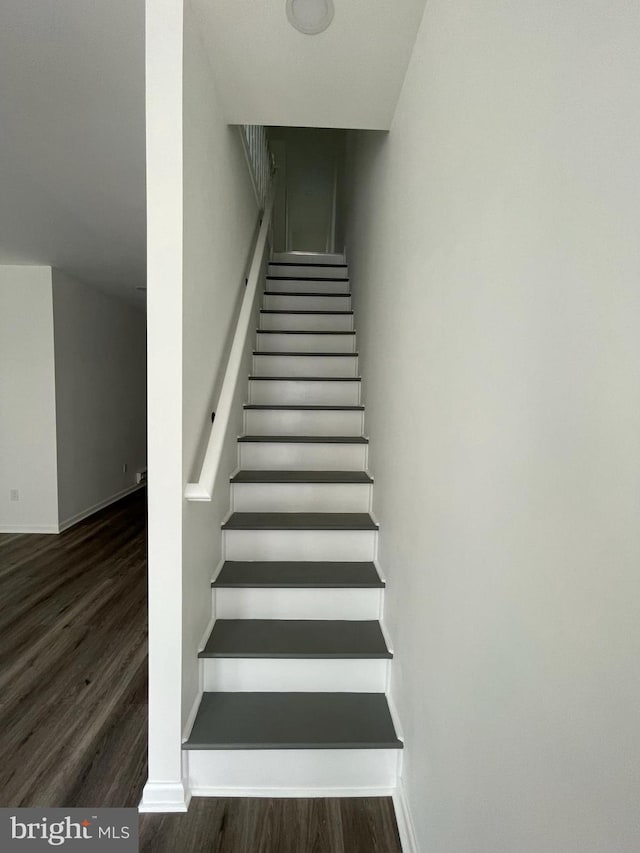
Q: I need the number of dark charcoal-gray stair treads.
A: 14